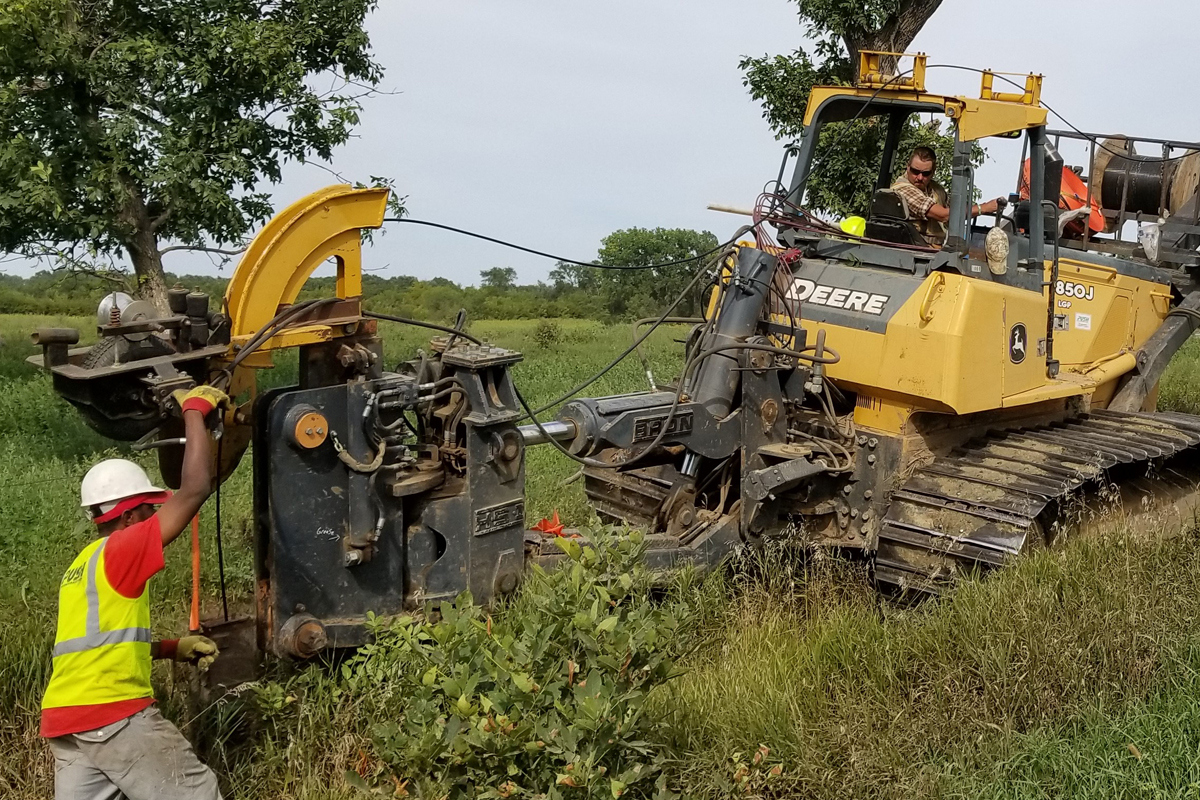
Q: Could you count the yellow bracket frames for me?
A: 2